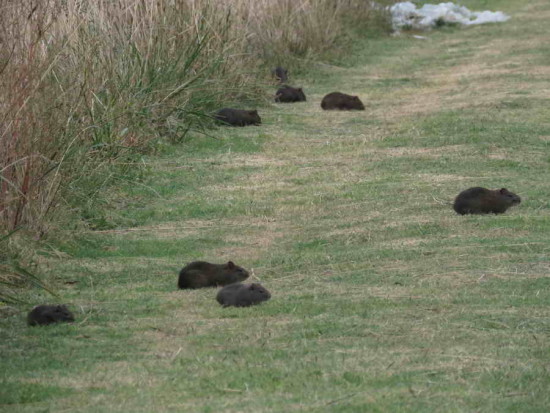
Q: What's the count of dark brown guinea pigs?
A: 8